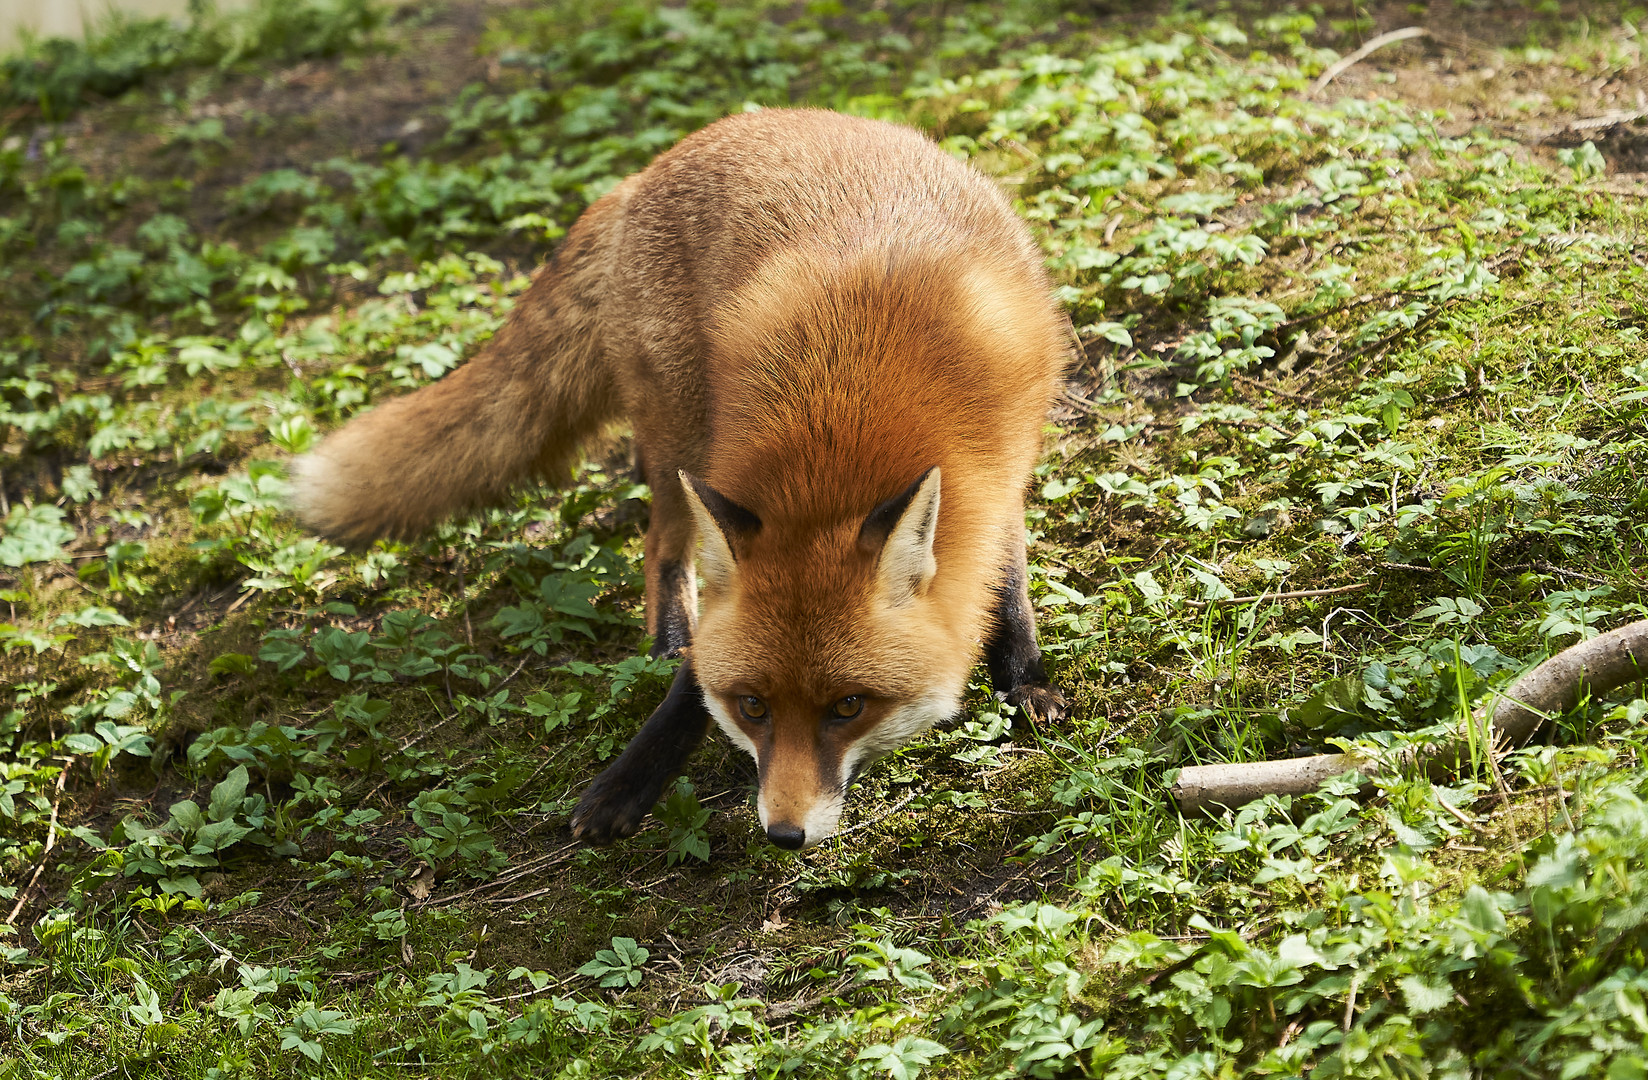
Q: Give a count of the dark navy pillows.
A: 0